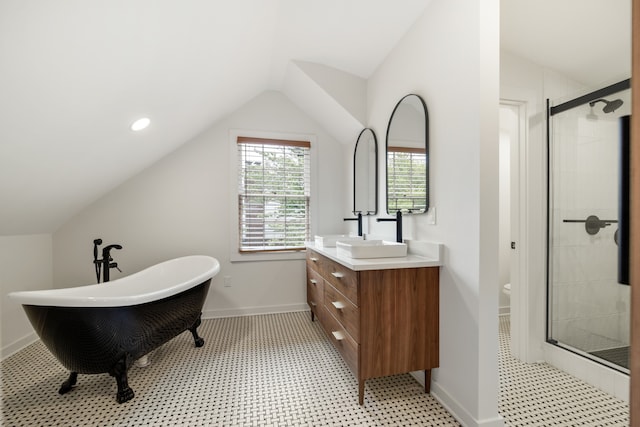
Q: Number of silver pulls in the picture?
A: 6